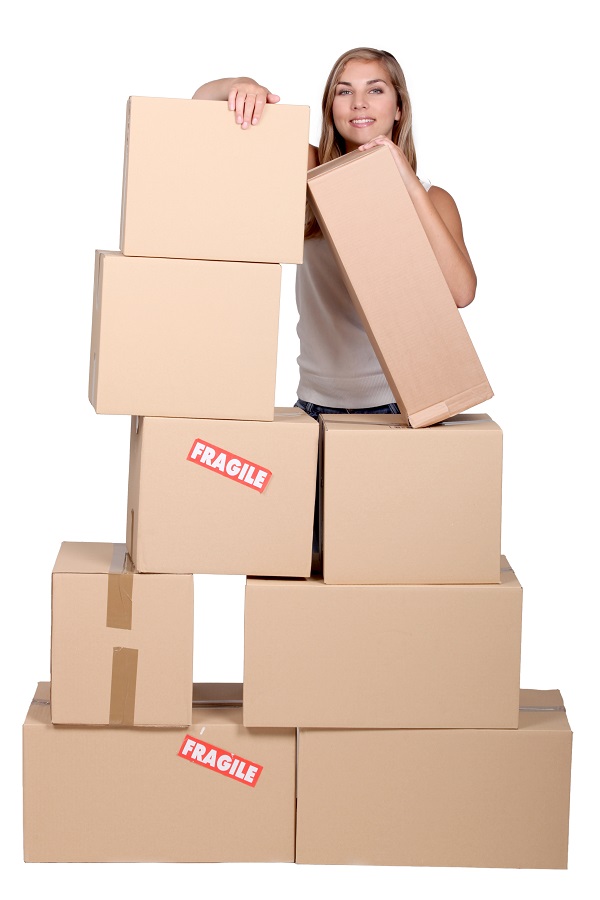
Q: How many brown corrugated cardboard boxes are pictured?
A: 9